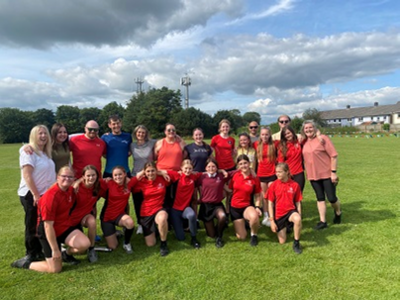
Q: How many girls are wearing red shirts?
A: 10